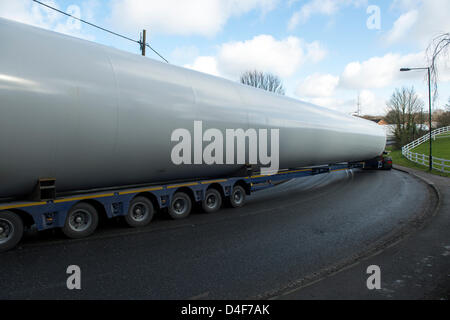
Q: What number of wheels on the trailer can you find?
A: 6